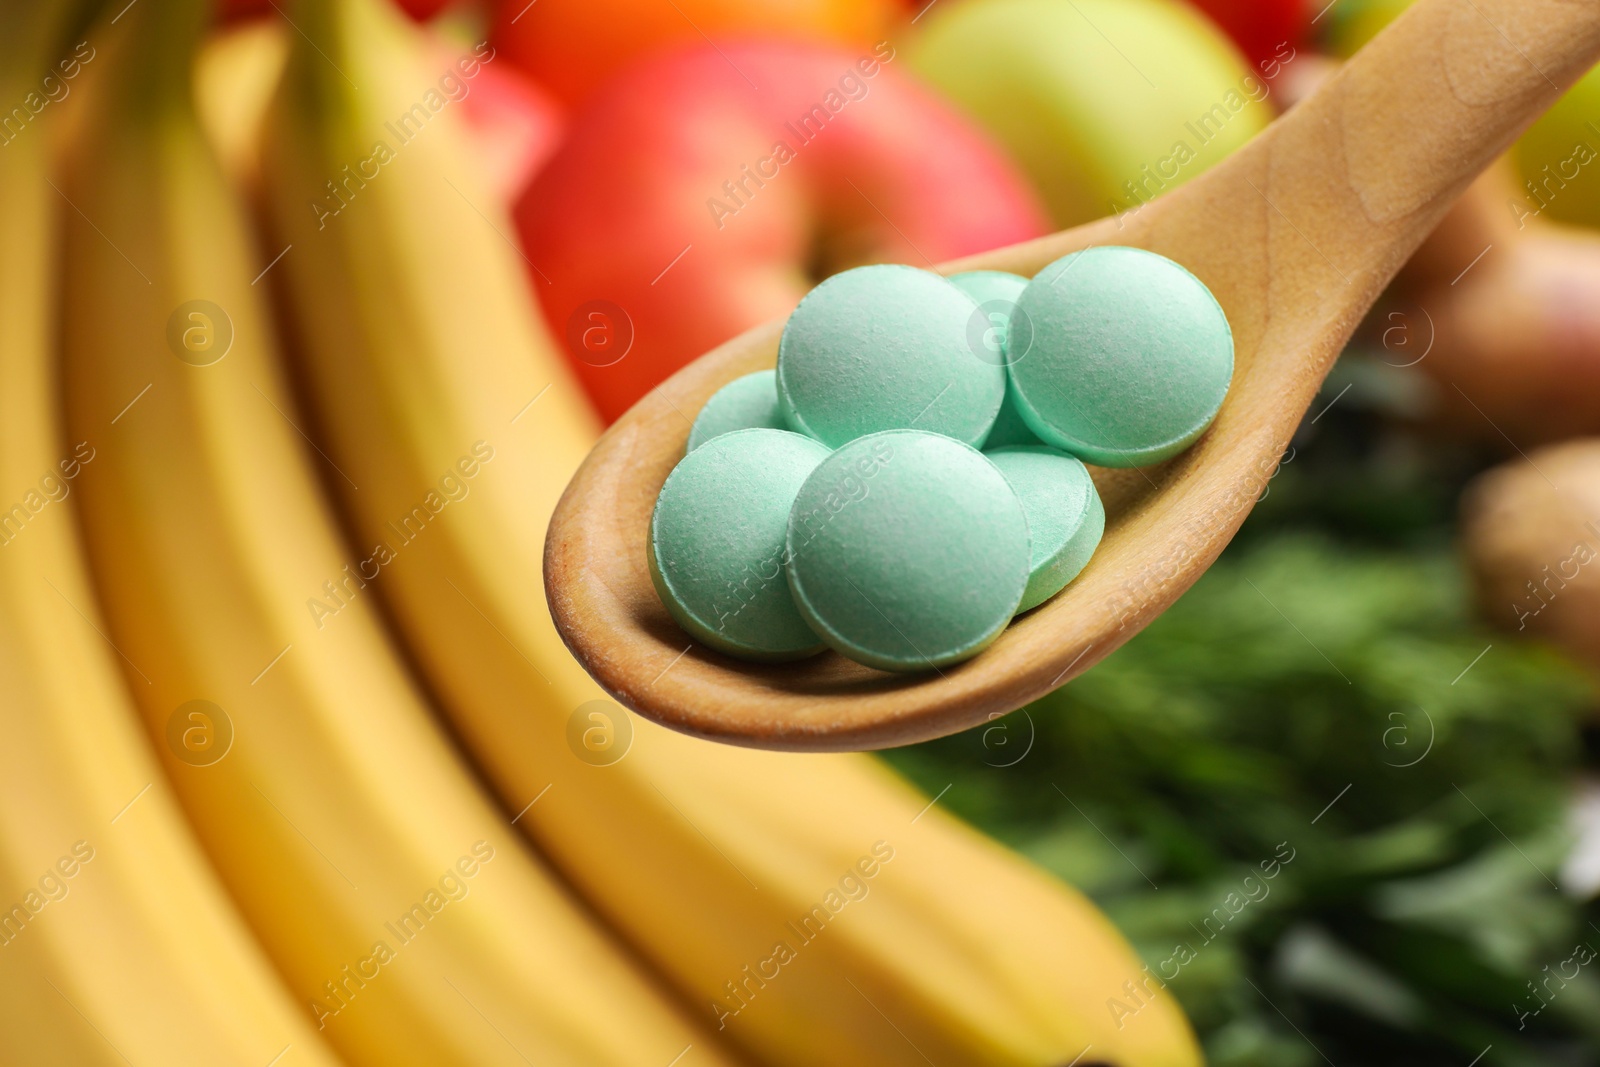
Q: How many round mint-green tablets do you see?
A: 7